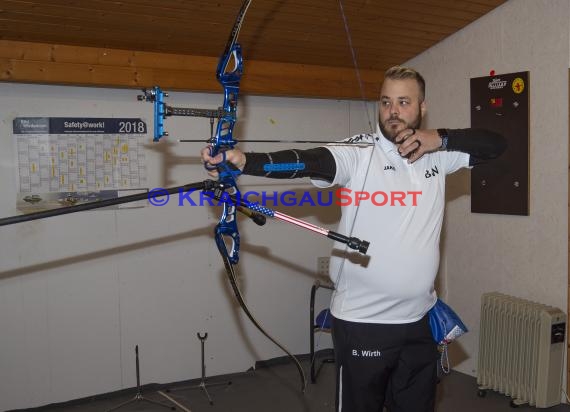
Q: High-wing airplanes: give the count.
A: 0